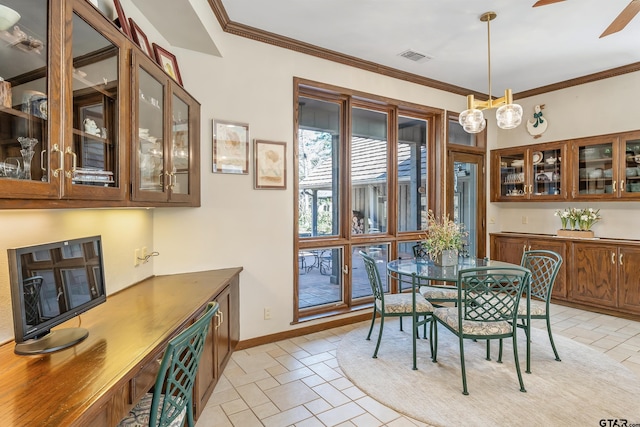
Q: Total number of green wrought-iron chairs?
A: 5